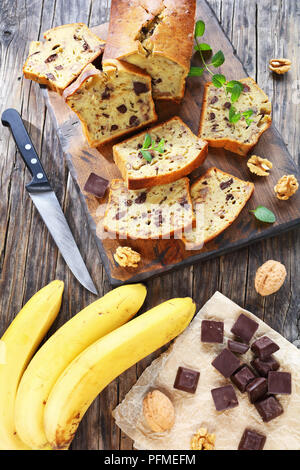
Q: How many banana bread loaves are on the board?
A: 1